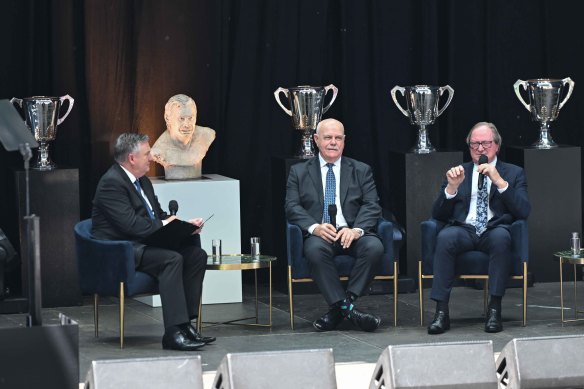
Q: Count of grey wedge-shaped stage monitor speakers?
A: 4